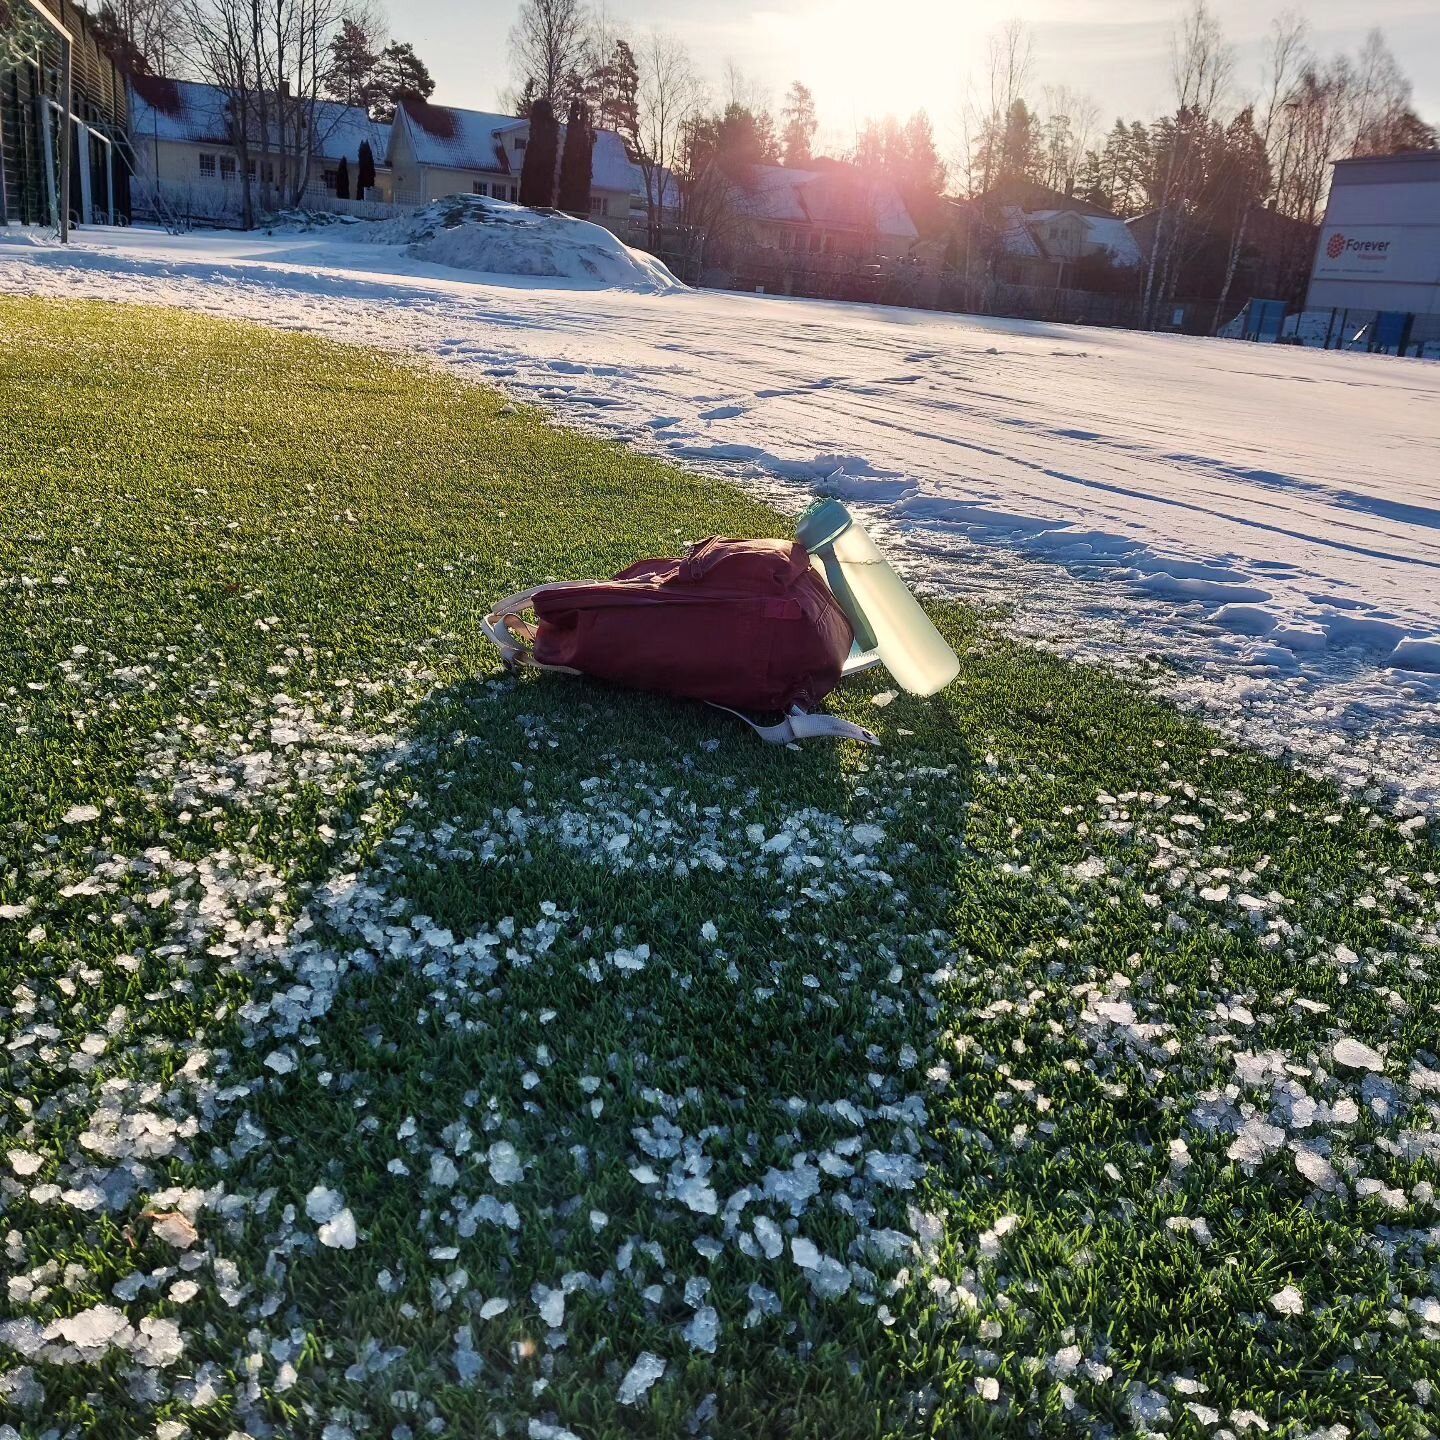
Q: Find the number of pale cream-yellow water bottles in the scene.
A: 1